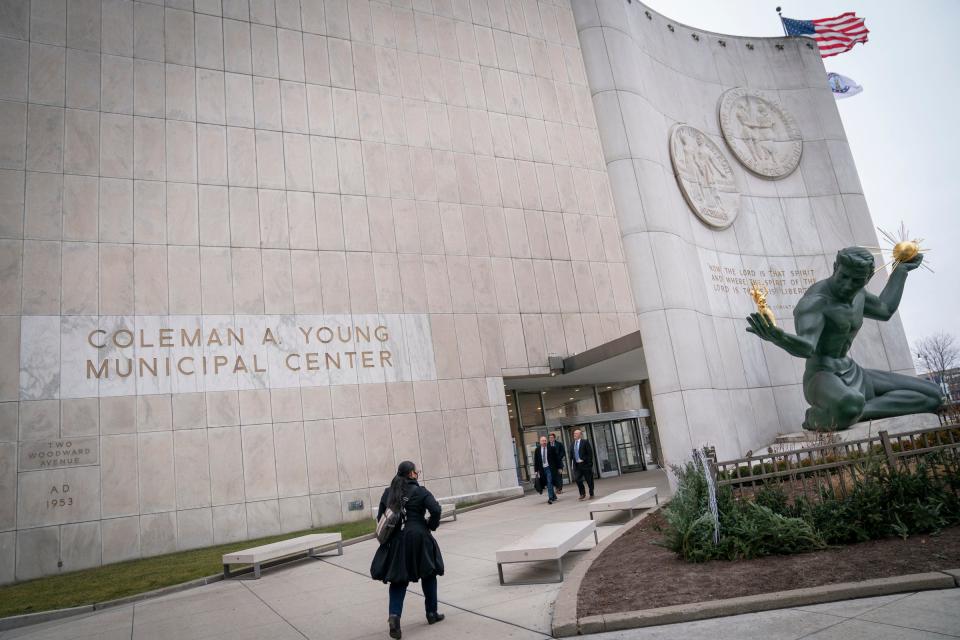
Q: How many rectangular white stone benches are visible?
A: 4